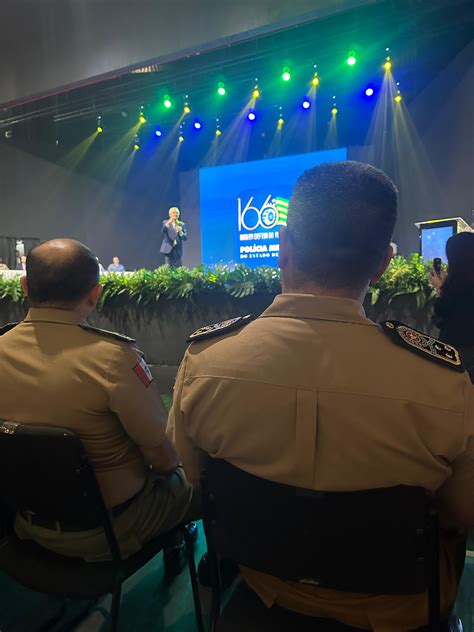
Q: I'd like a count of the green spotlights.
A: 4